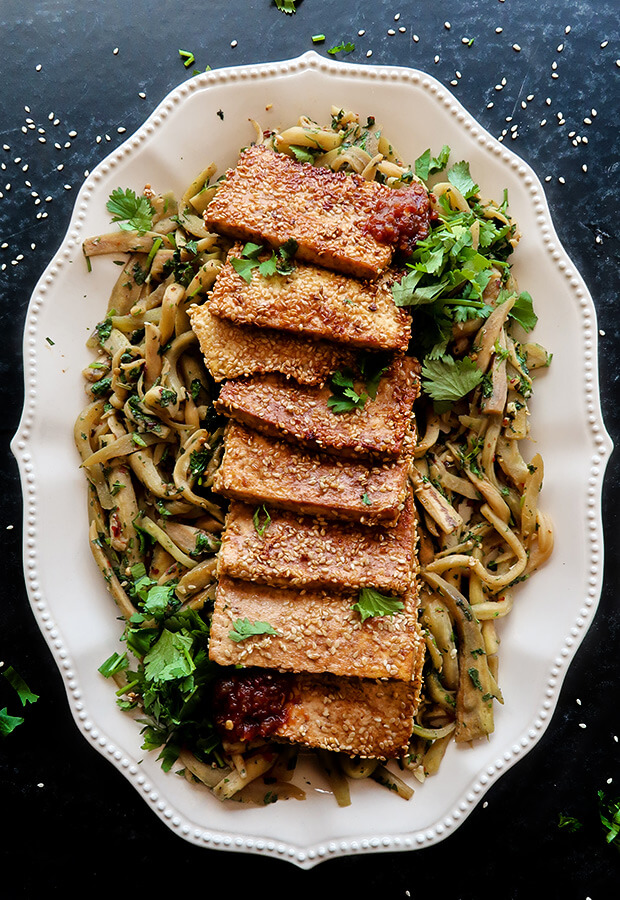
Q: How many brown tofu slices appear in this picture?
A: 8